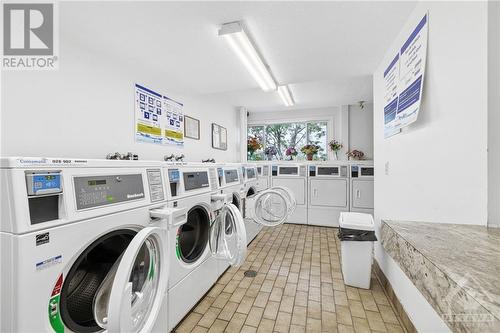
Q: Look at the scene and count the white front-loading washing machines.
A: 4